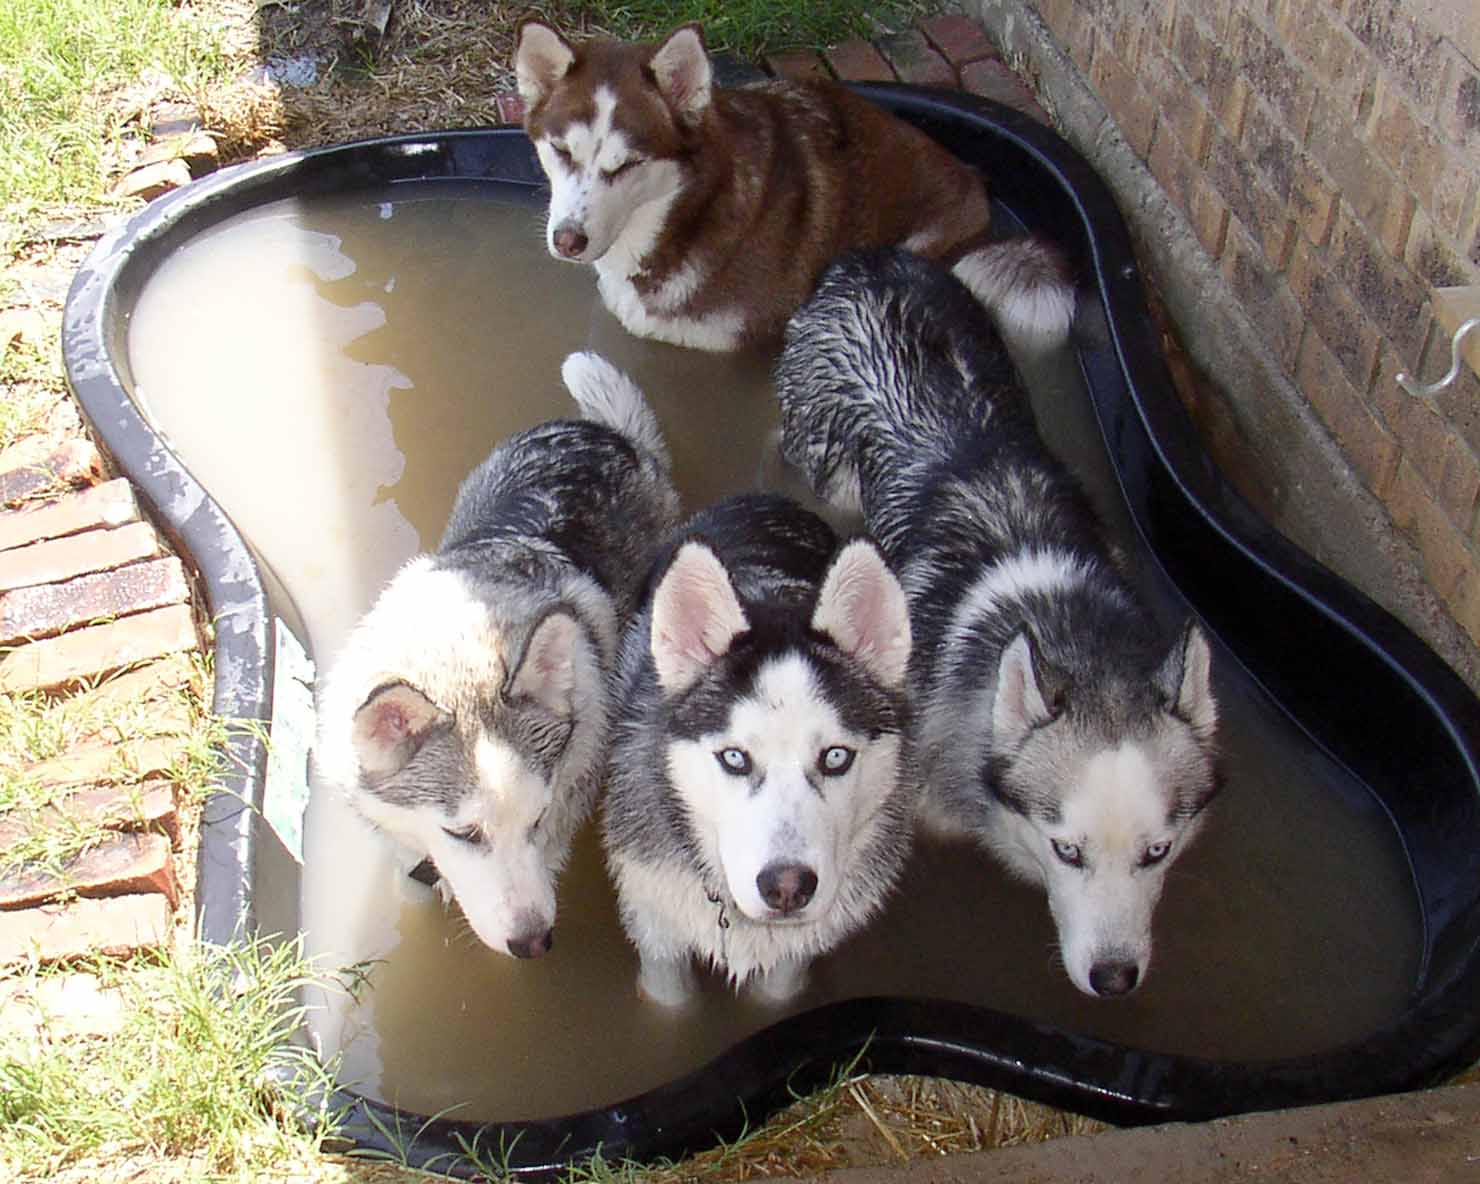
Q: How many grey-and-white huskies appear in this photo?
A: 3